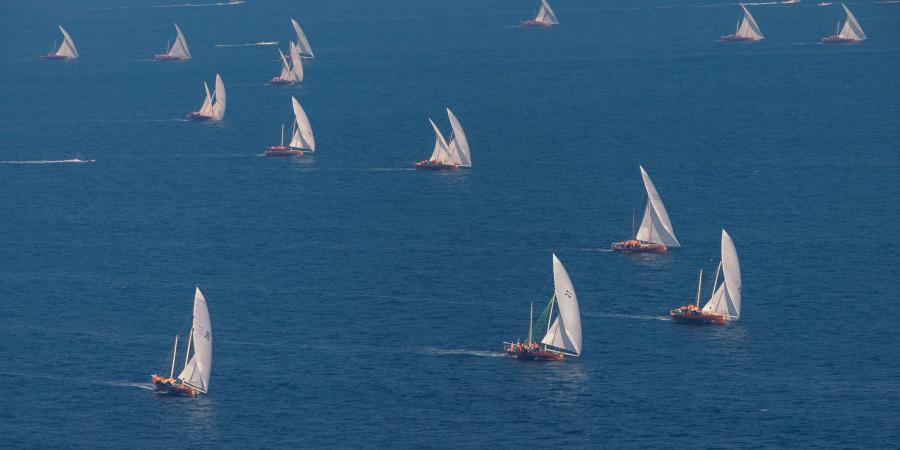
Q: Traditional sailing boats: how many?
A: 14